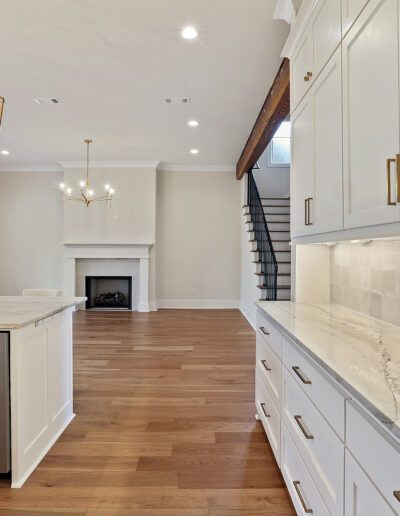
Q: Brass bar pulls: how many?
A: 11